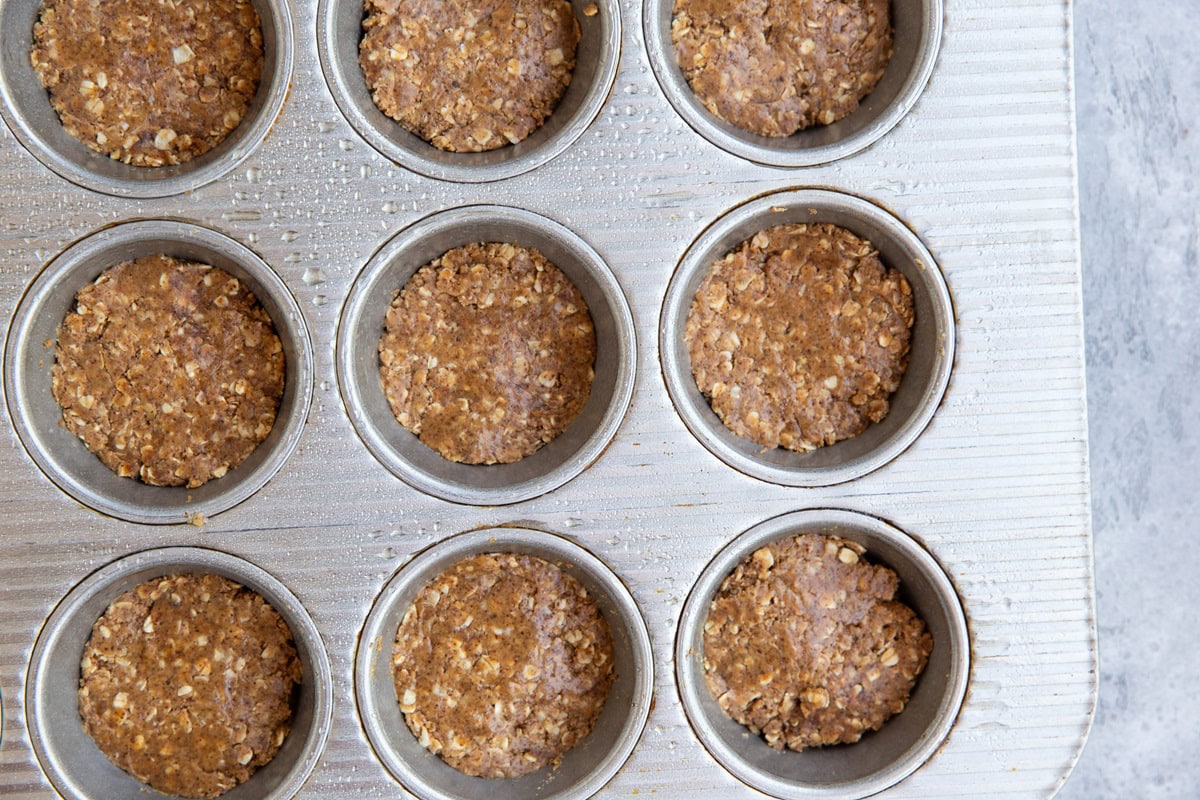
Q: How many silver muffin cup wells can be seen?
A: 9